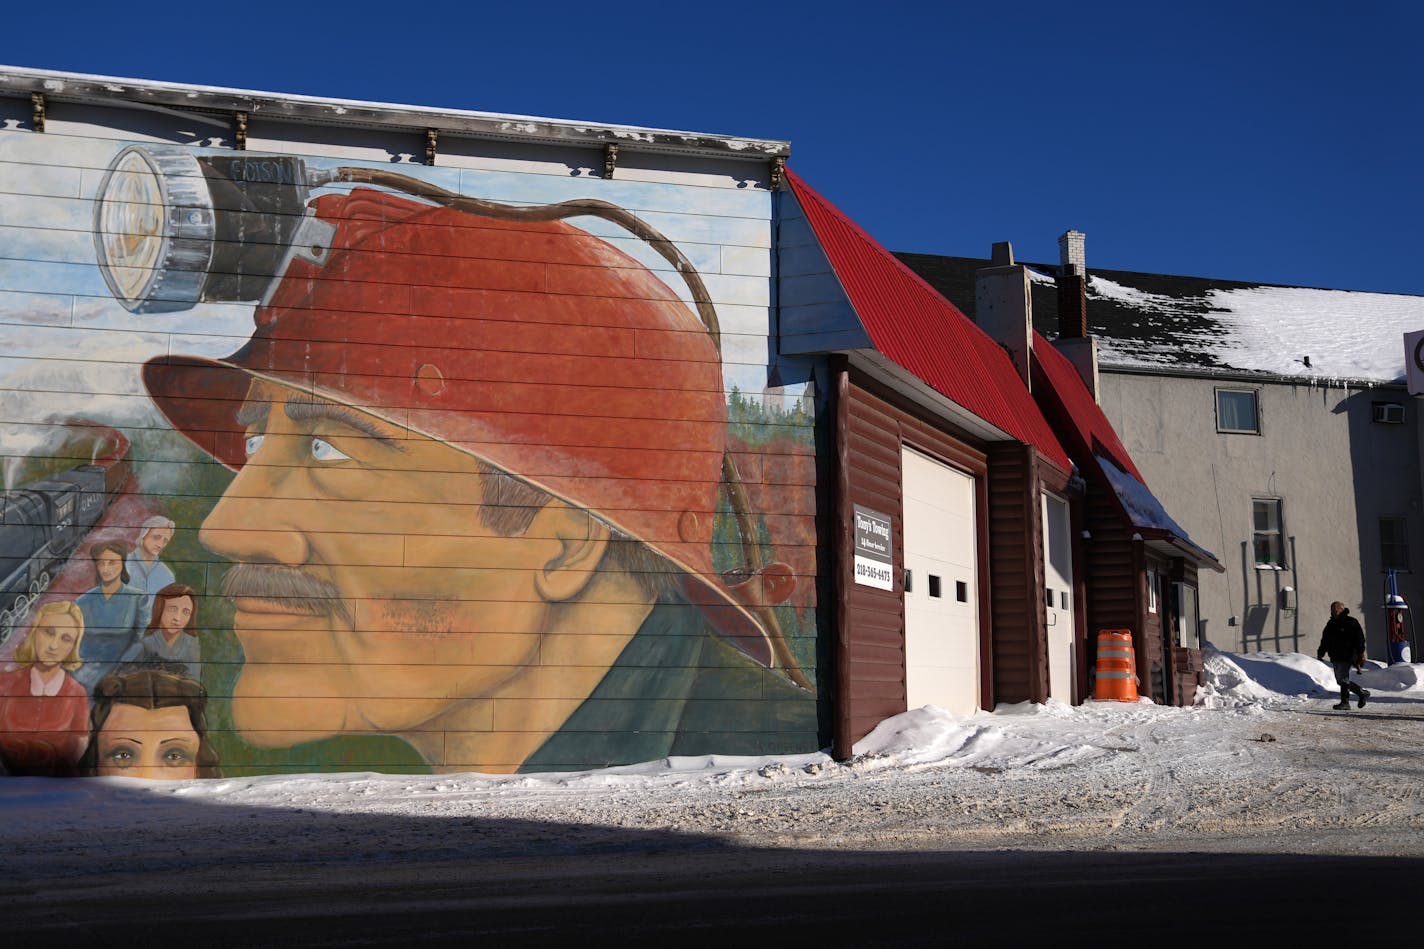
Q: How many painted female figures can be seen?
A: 5